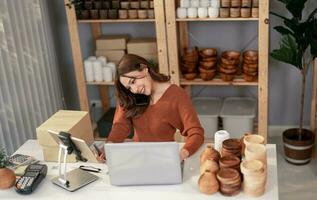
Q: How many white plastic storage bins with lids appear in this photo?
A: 2